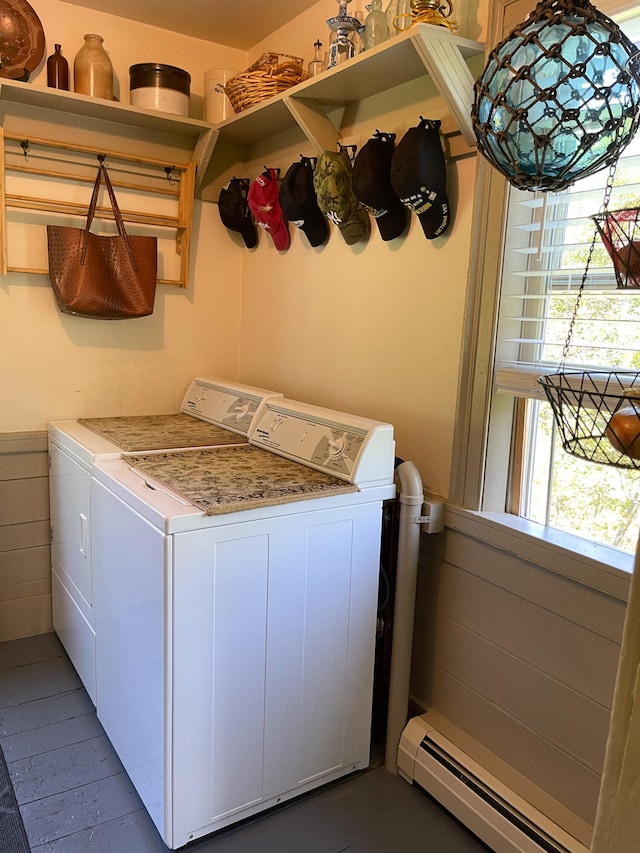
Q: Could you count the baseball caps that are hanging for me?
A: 6